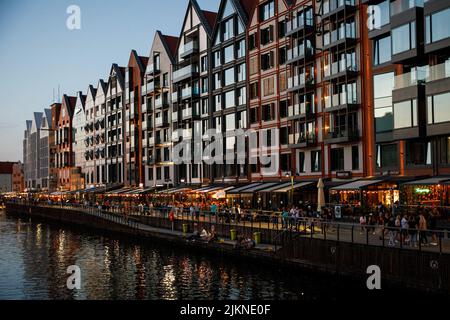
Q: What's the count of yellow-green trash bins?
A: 3